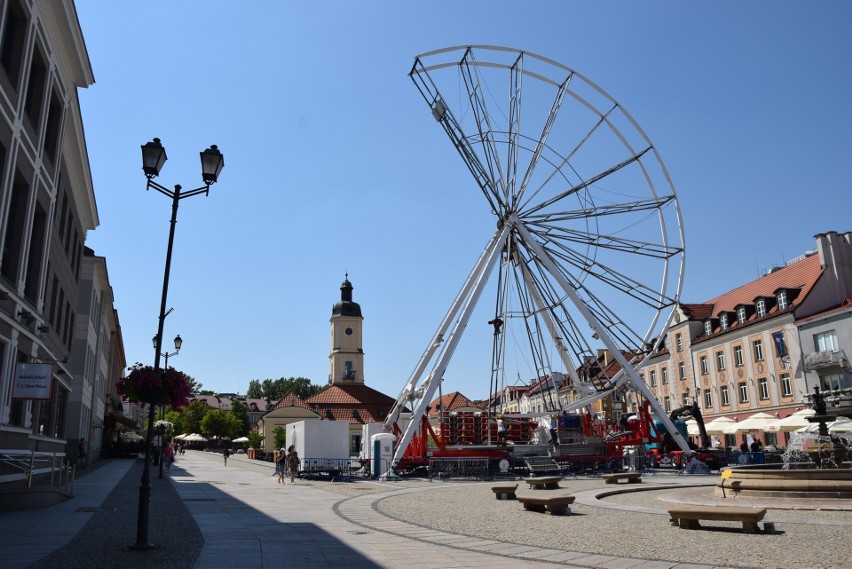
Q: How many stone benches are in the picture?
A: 5